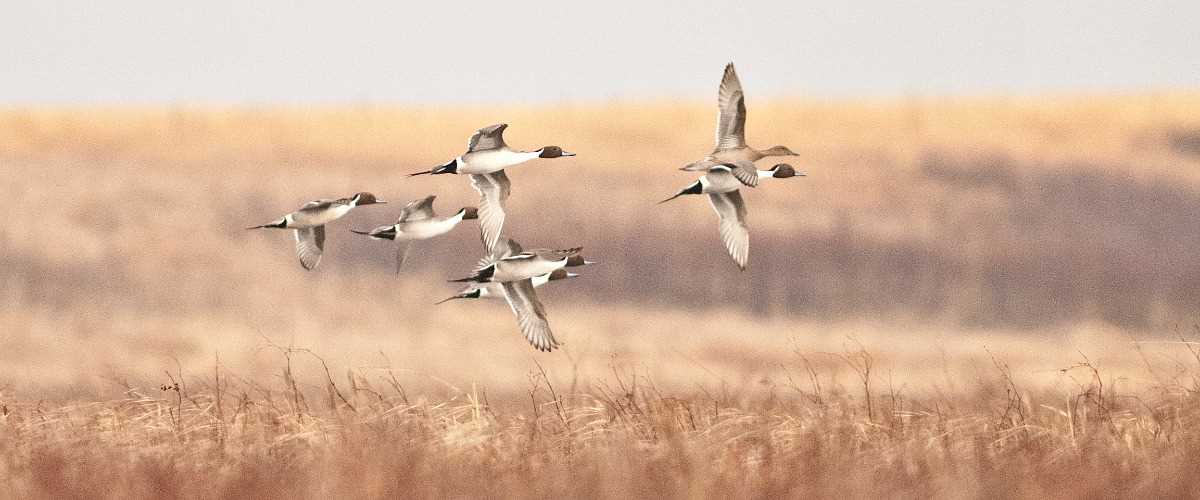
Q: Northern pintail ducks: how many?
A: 7